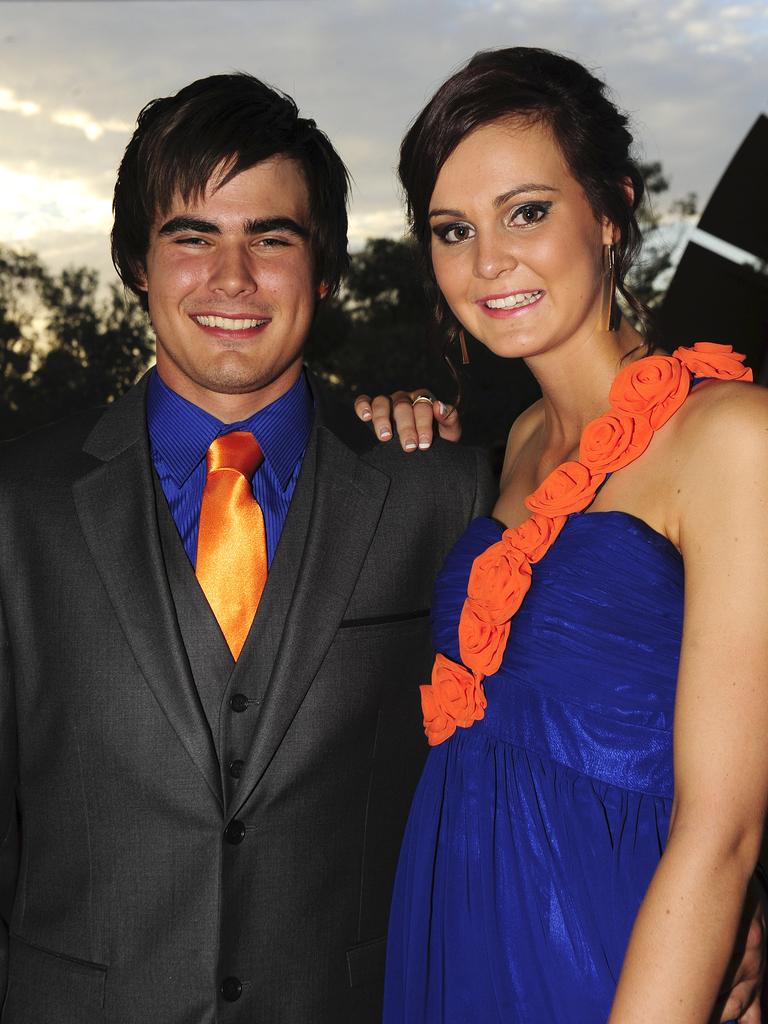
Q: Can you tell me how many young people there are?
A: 2